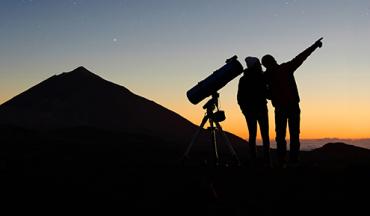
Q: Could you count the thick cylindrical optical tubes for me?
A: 1